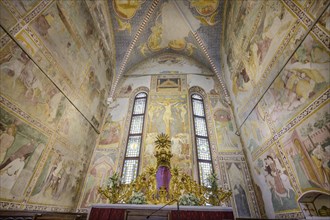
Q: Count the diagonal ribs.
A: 2